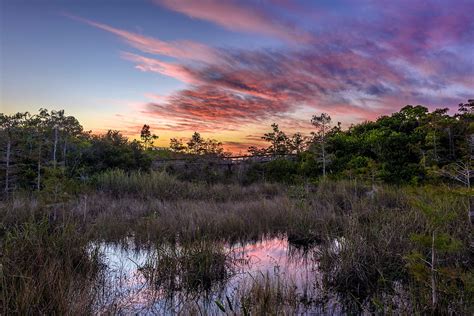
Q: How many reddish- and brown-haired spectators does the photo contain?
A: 0